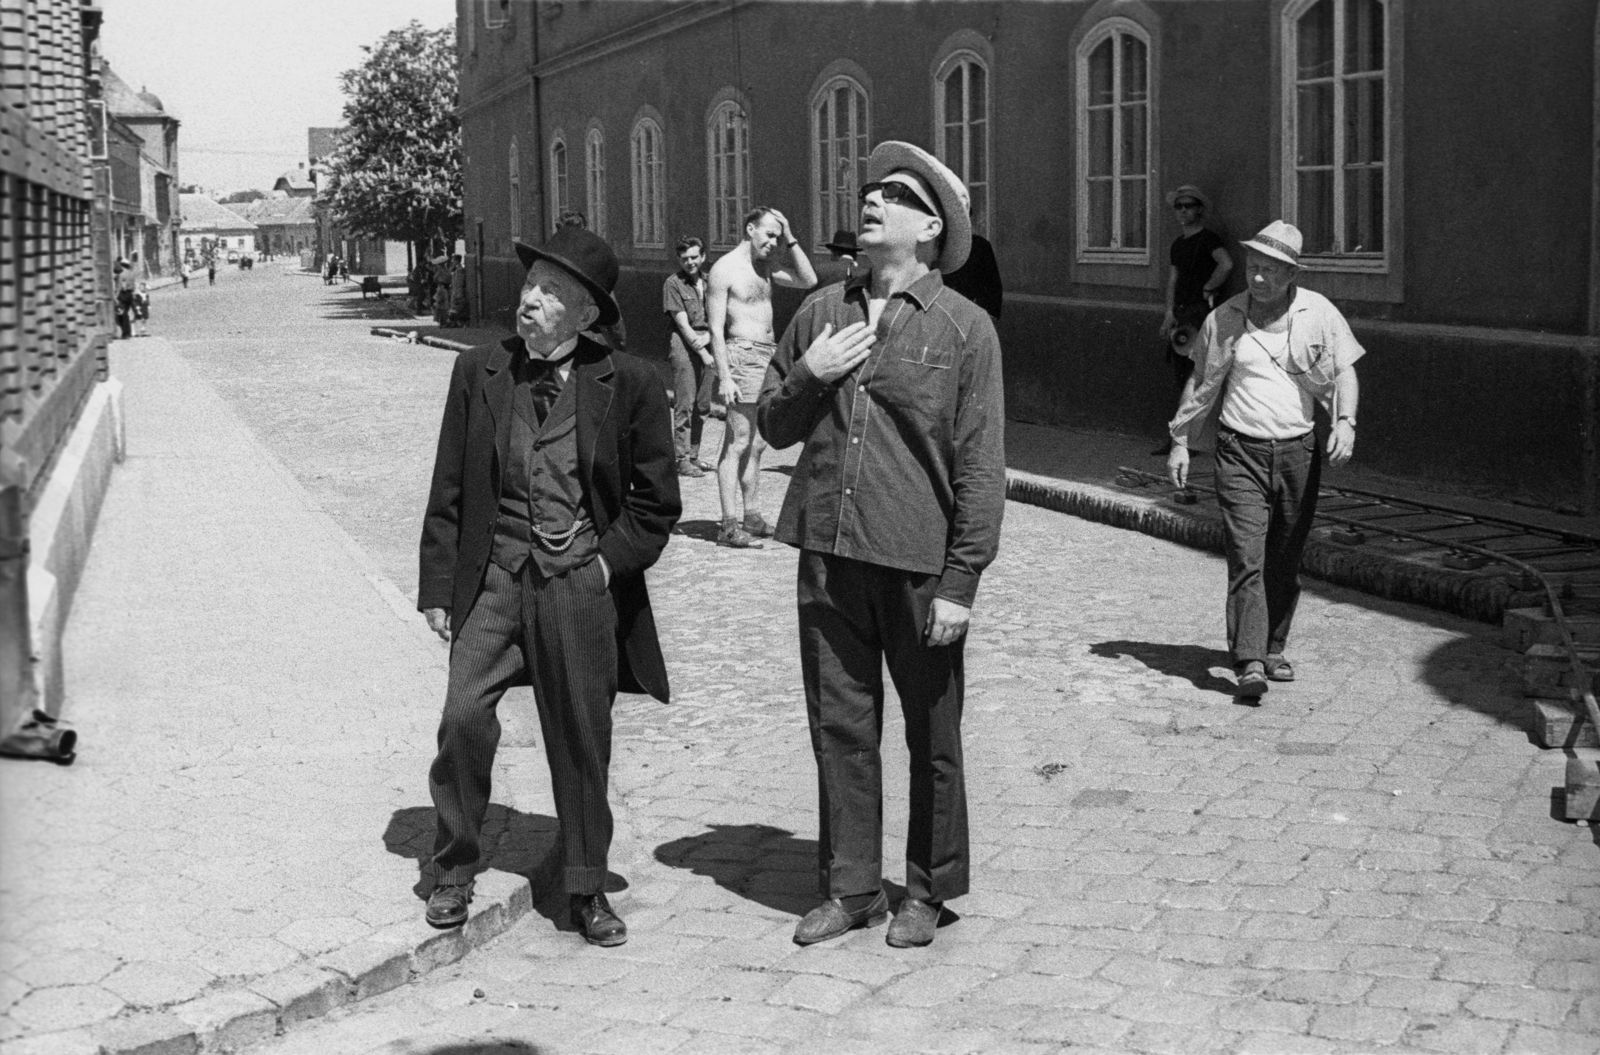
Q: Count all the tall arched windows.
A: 9